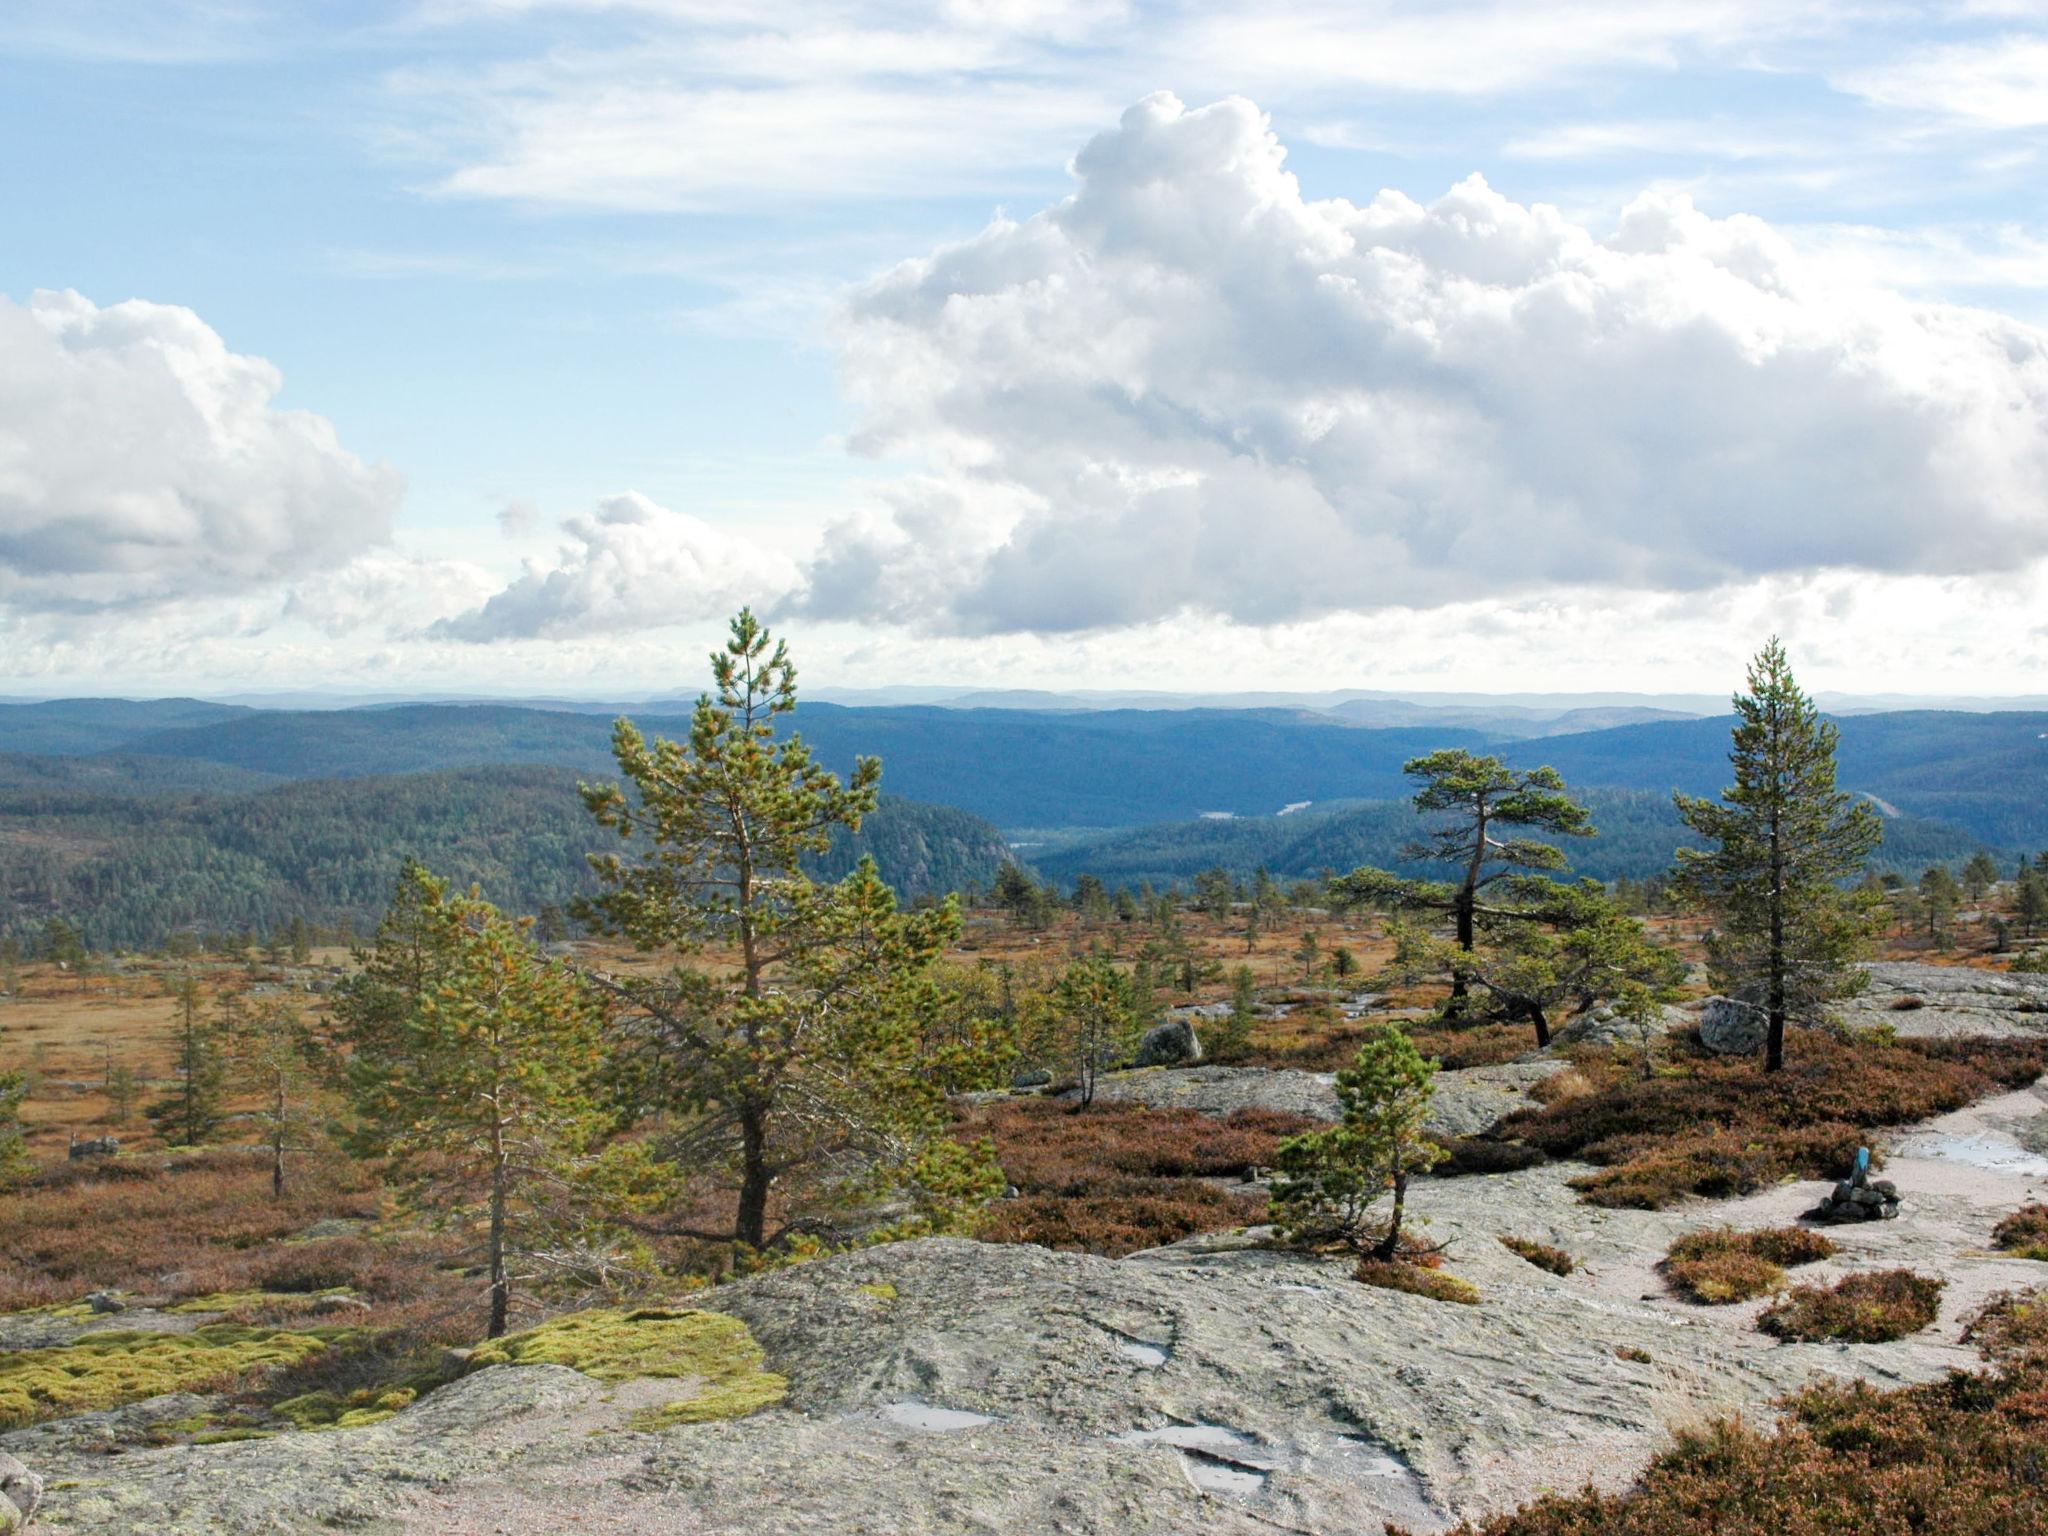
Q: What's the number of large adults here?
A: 0